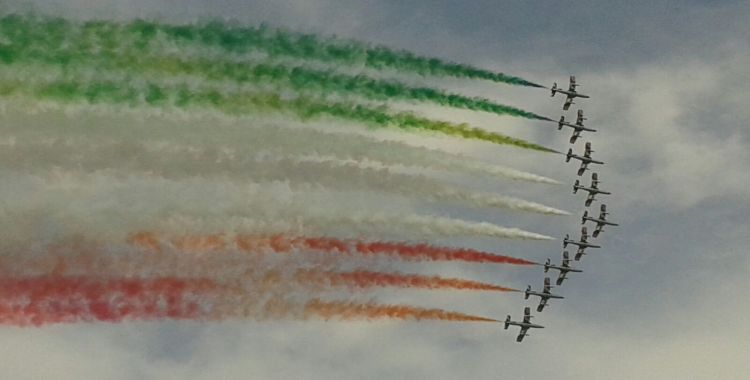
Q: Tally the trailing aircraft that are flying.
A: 9